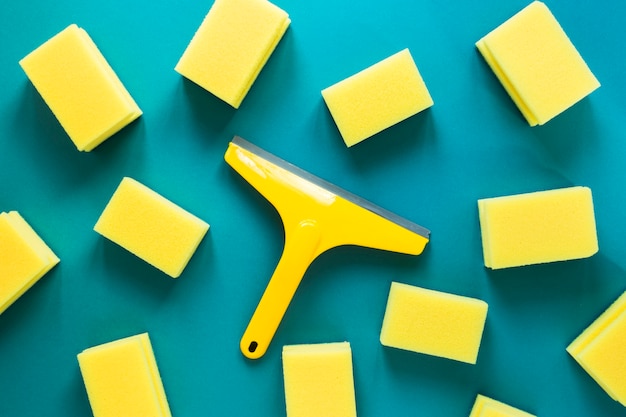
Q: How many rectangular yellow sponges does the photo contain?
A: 12